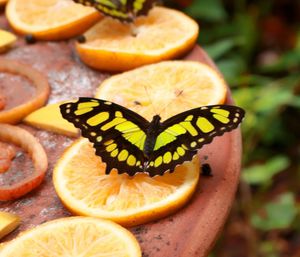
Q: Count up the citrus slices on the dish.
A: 5